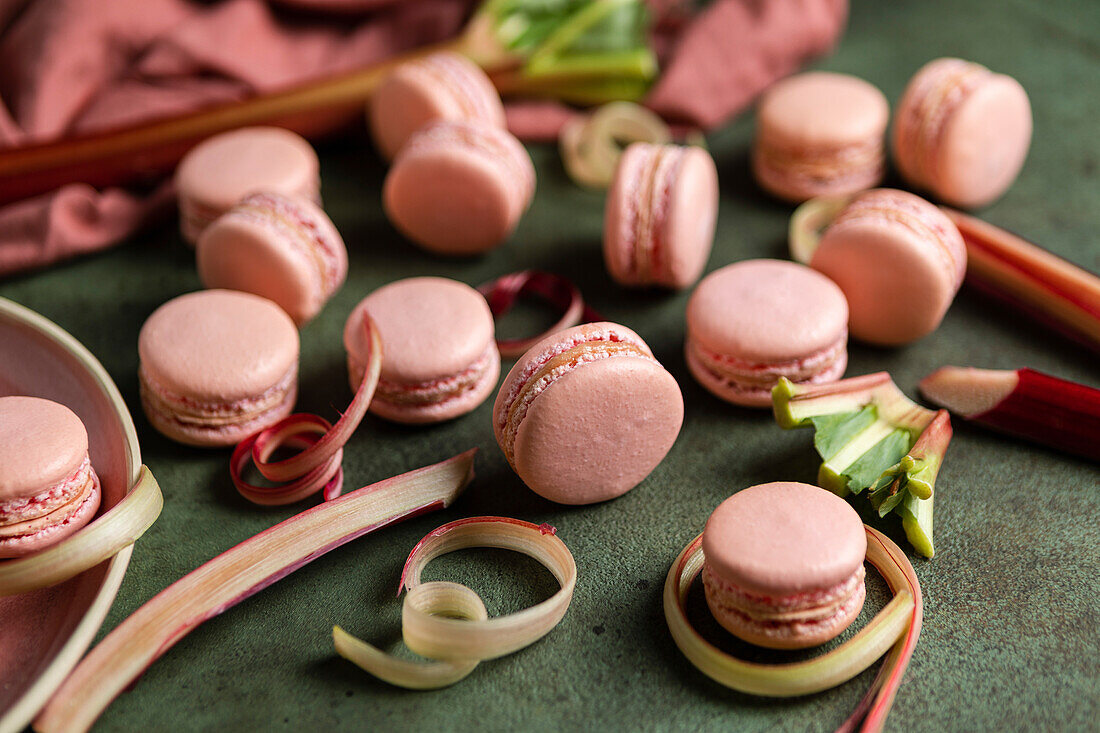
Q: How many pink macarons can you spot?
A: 14